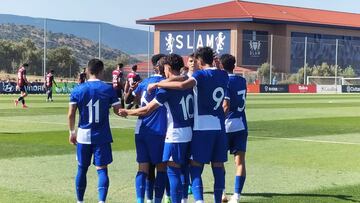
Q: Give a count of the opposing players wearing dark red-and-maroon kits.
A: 5